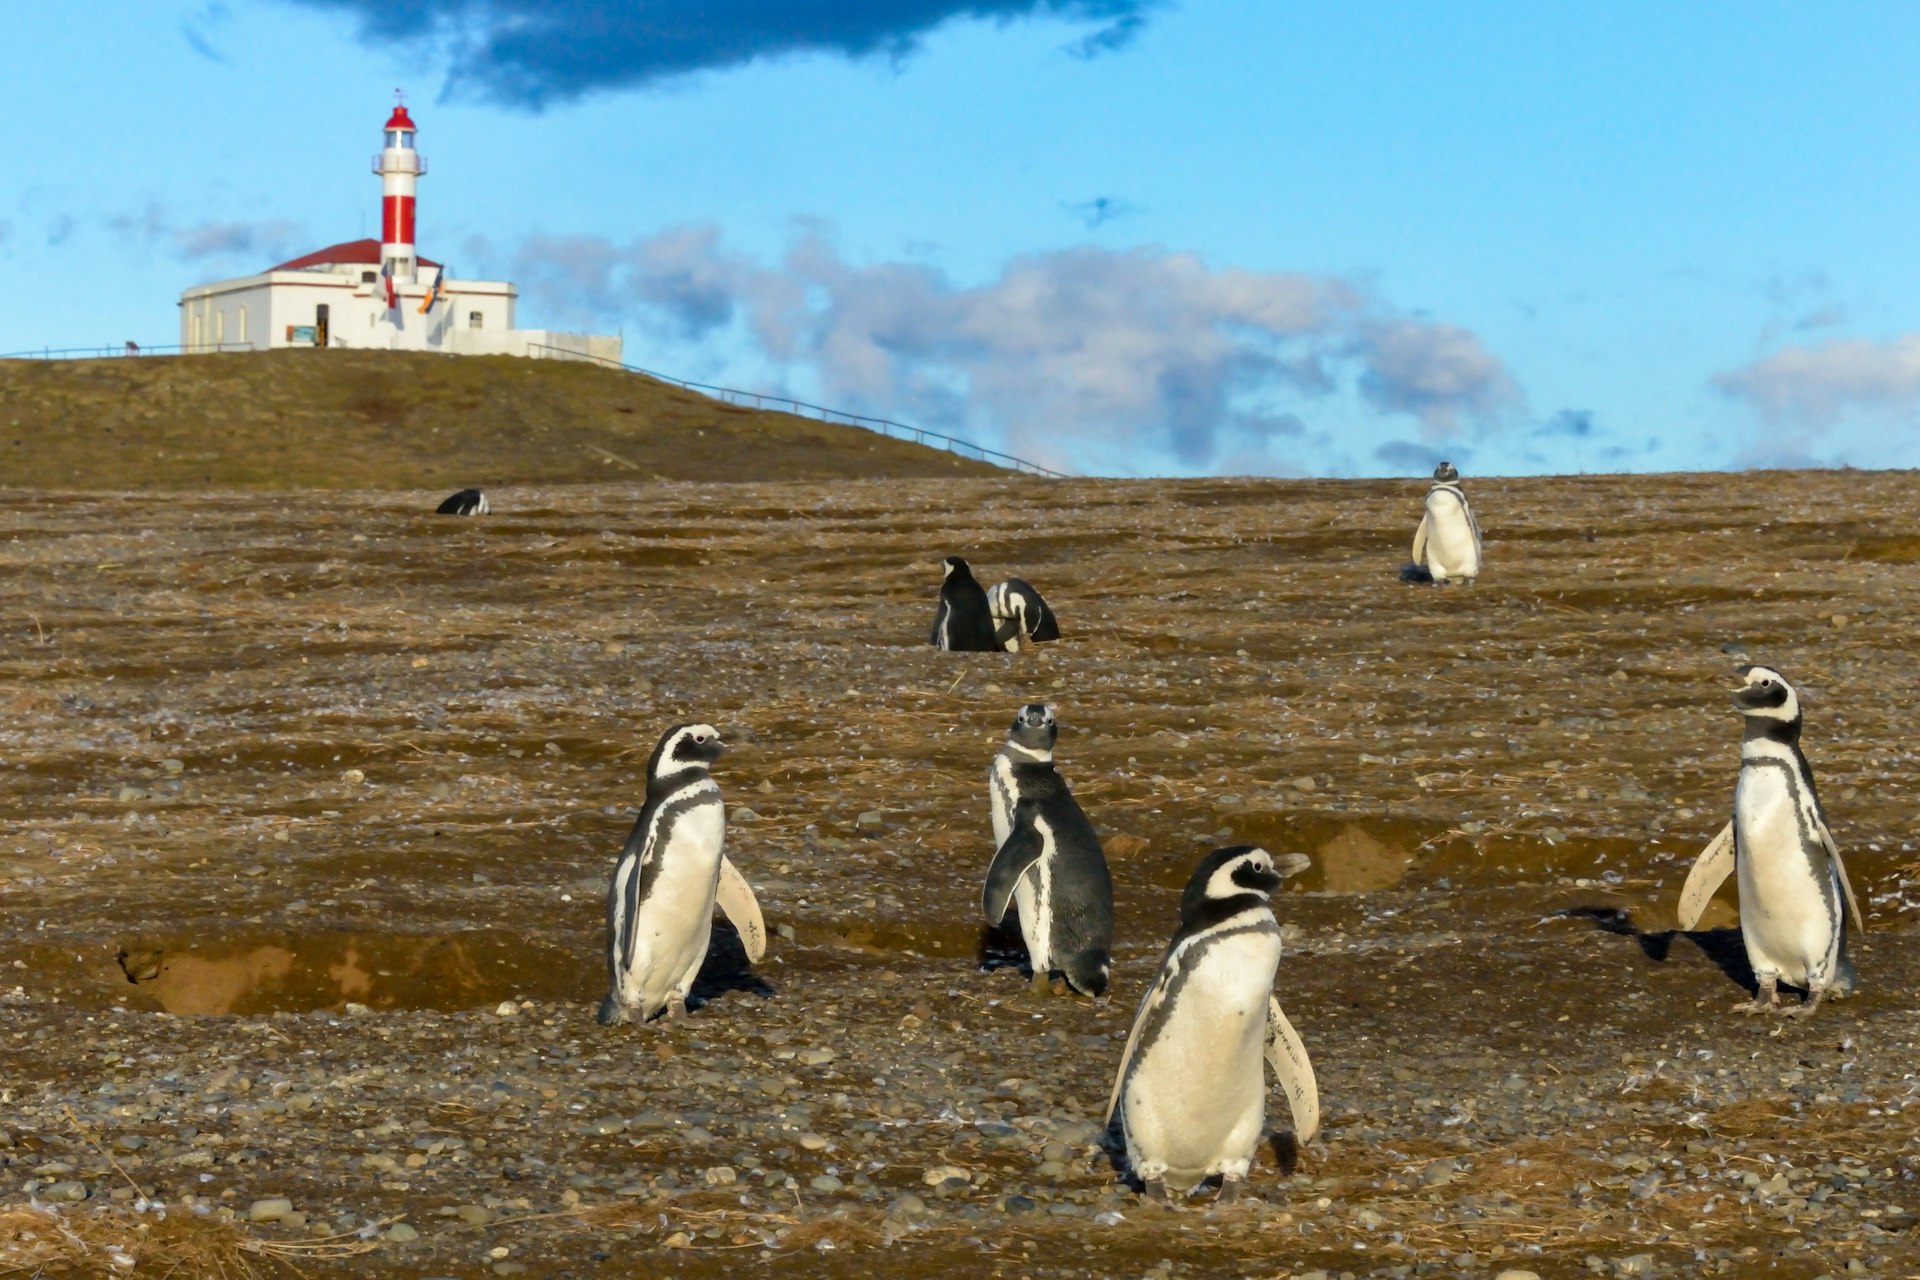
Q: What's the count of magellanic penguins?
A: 8